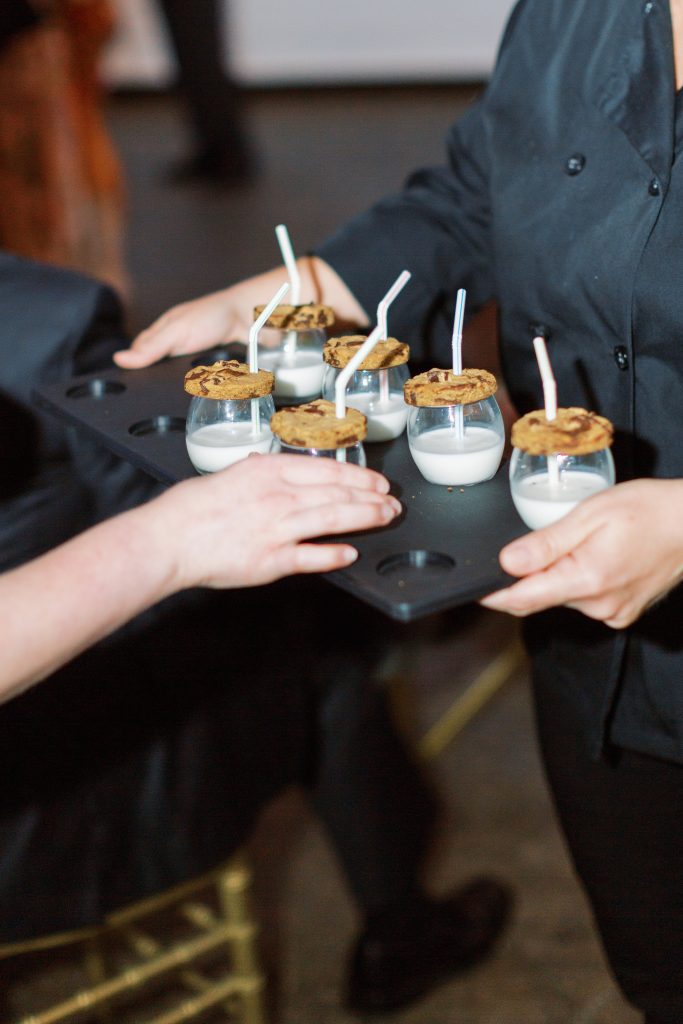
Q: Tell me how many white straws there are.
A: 6